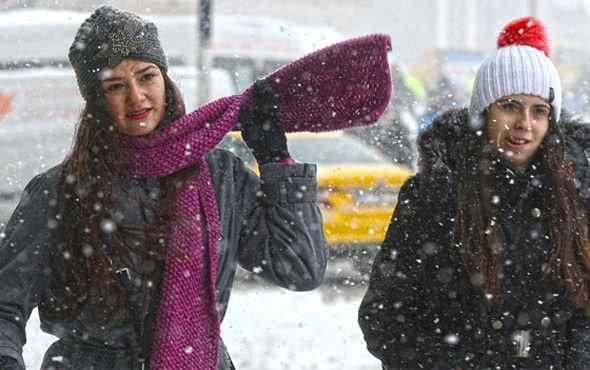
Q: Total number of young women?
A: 2